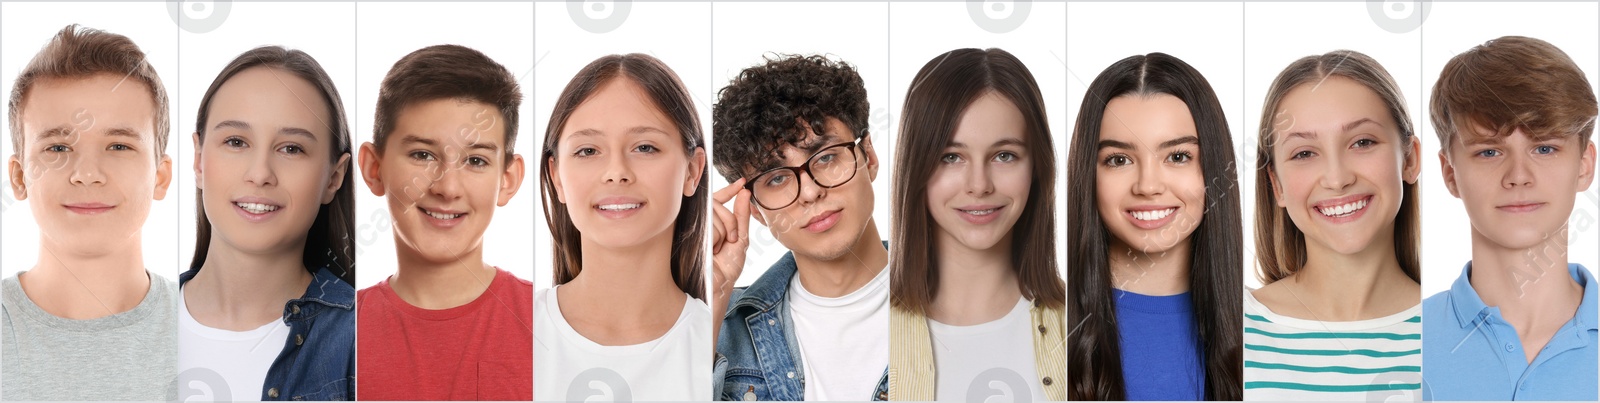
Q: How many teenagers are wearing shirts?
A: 9